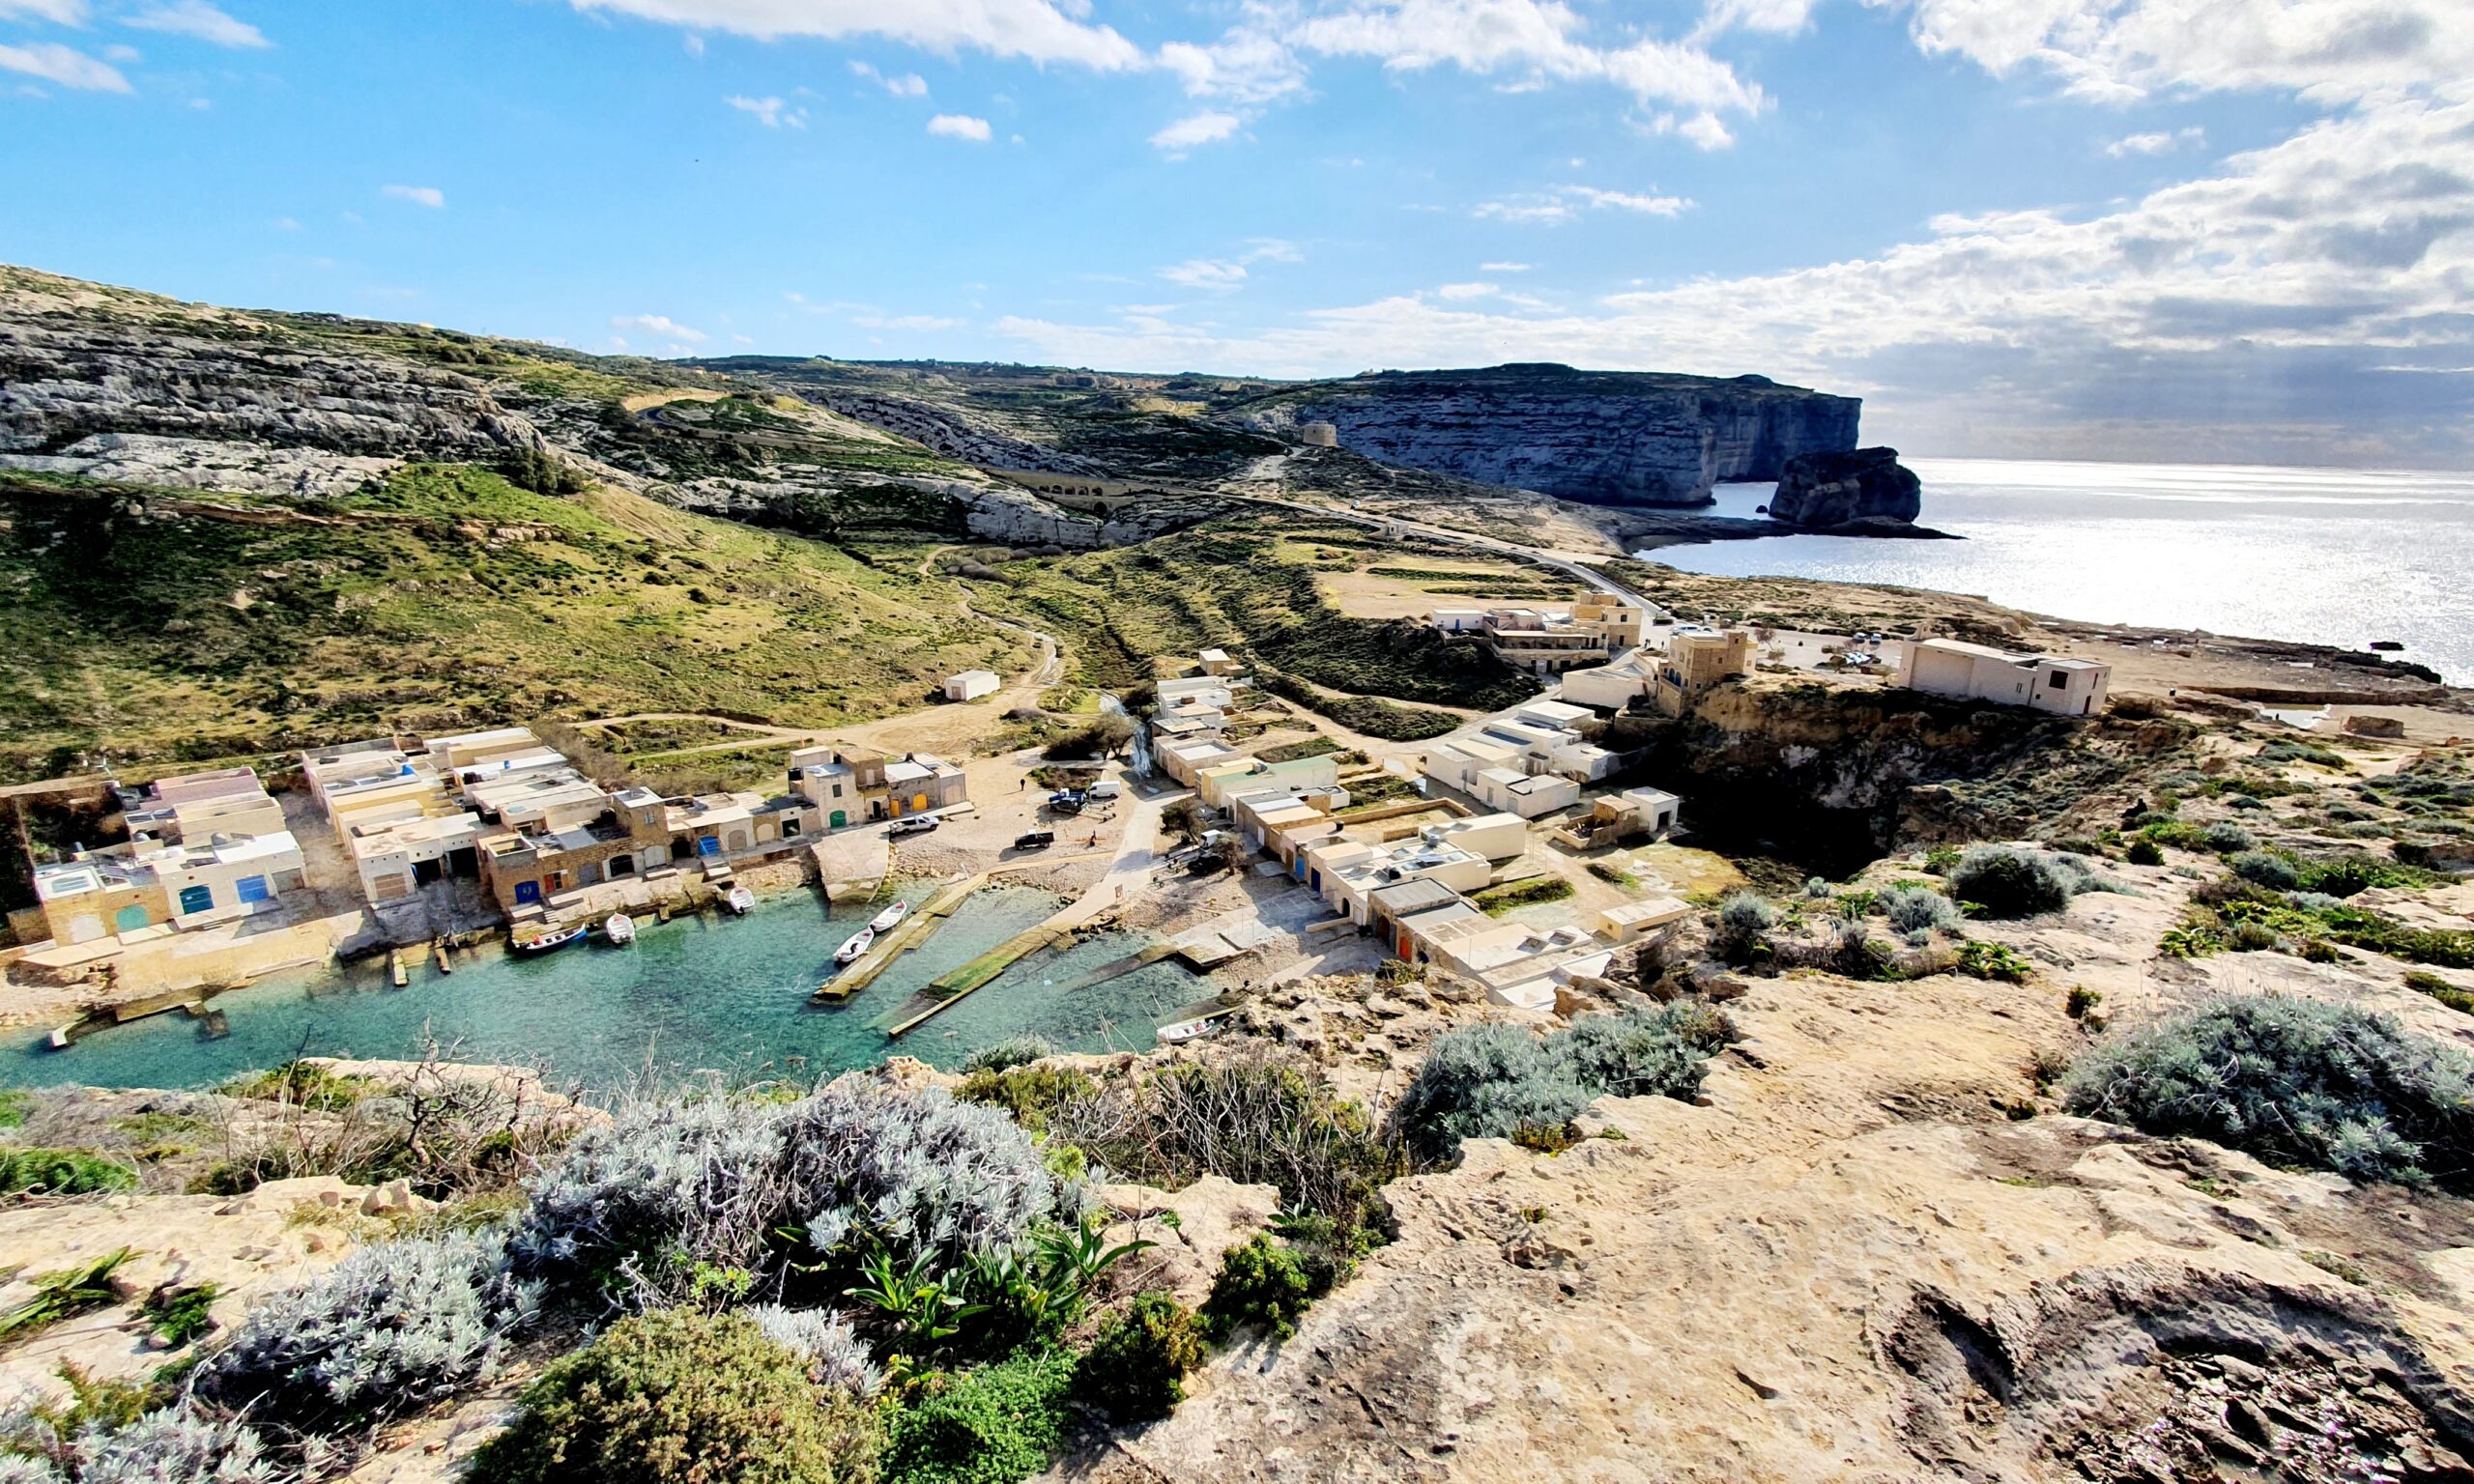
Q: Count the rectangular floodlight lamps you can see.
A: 0